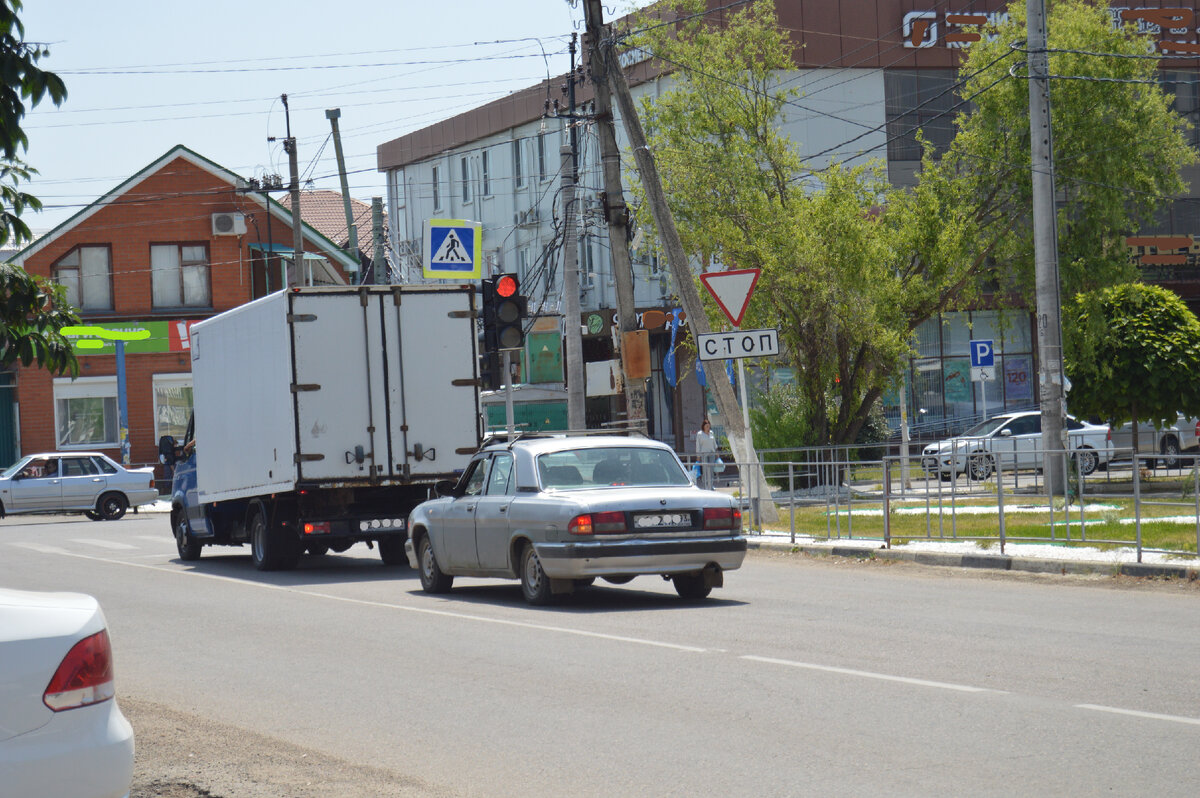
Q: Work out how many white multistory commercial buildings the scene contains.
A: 1